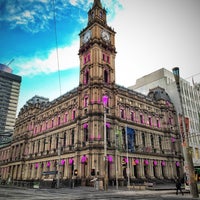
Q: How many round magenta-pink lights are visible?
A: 12